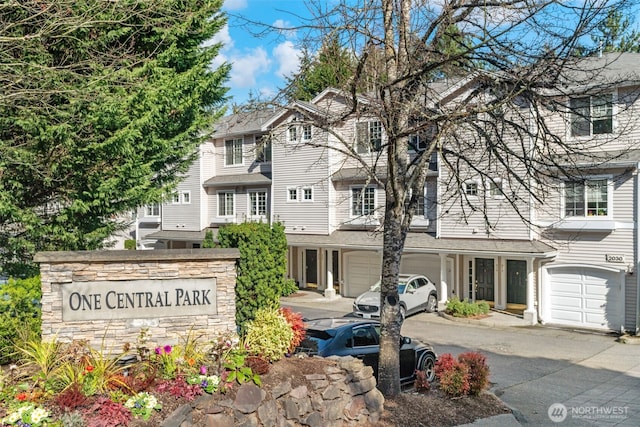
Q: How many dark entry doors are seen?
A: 4